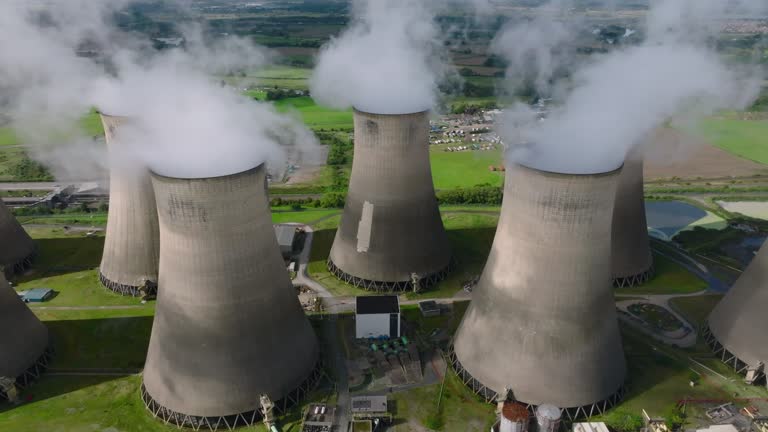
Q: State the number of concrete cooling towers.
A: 8